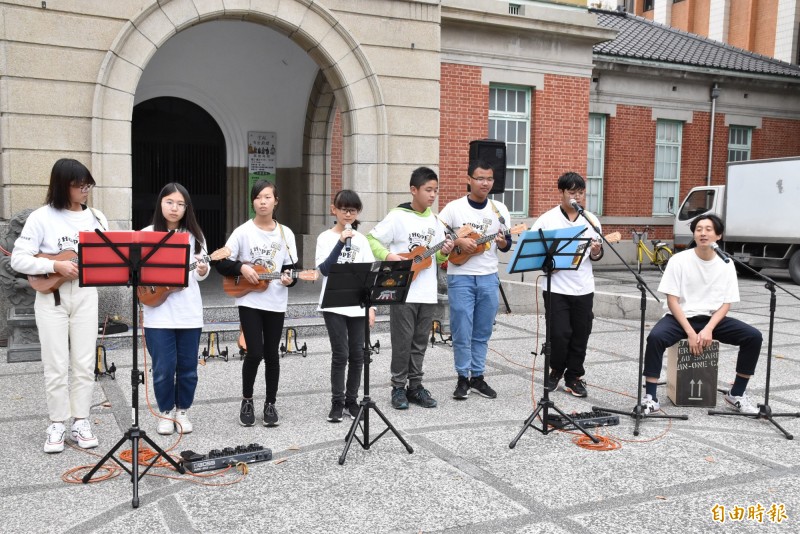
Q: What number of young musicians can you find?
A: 8